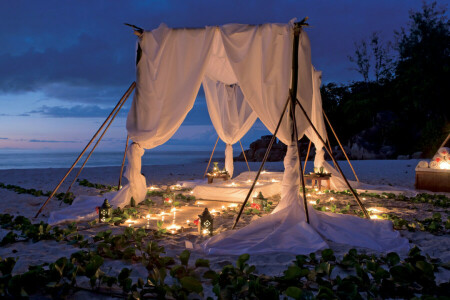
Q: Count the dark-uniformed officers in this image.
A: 0